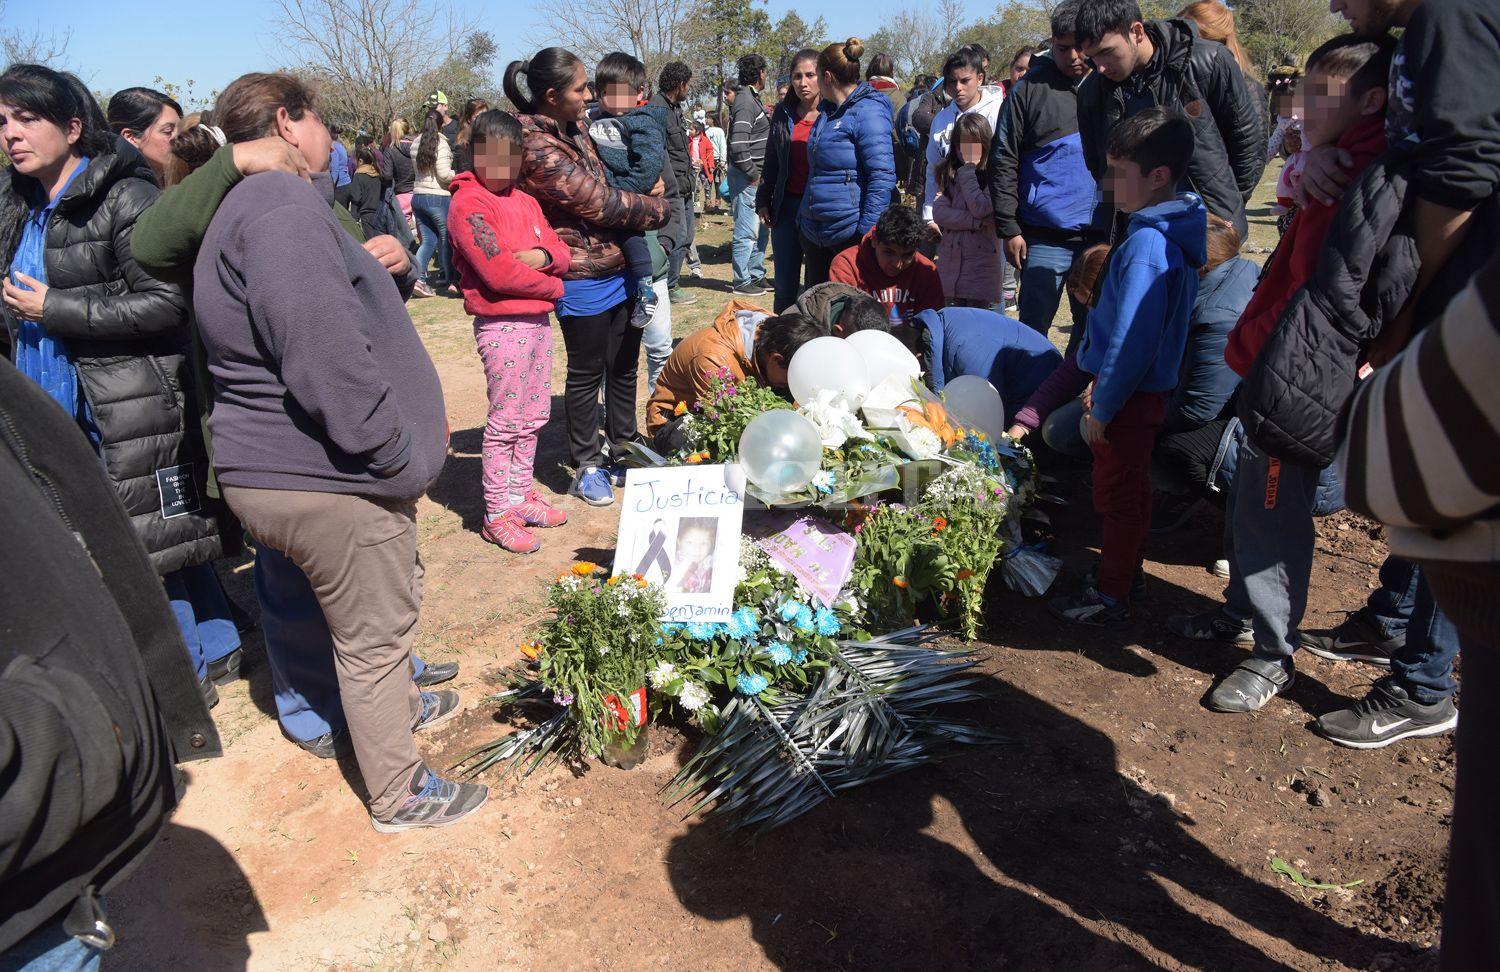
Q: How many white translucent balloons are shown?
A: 4